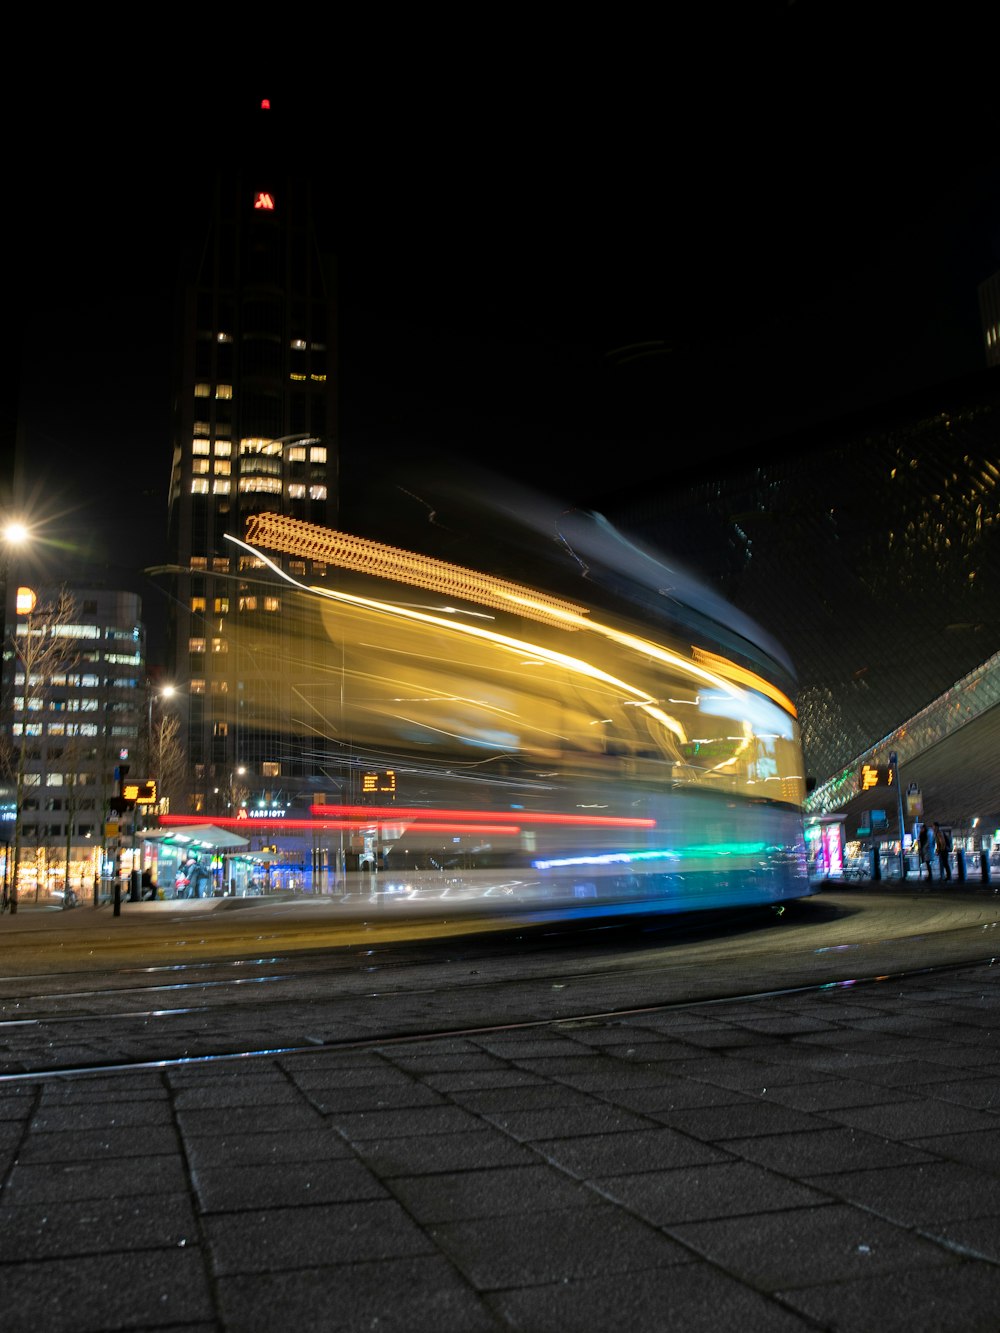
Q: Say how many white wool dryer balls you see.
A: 0